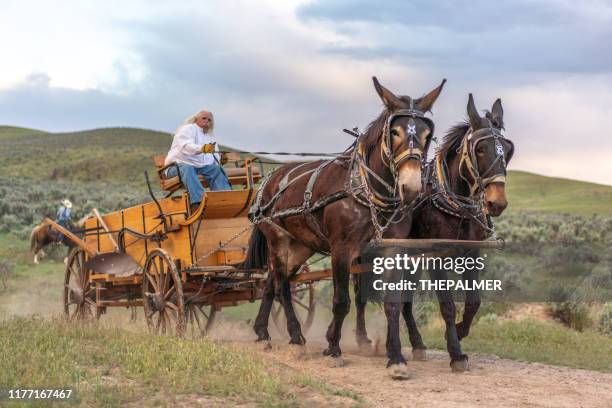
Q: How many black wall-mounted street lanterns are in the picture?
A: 0